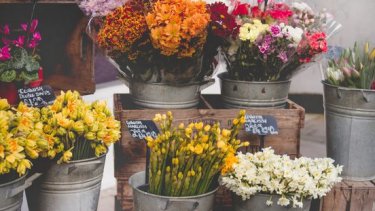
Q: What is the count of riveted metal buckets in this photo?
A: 7